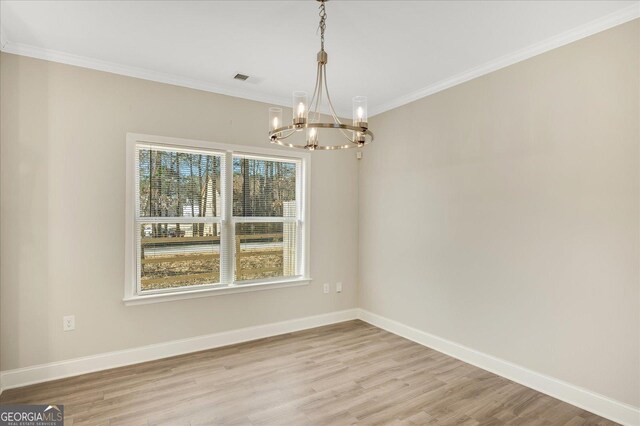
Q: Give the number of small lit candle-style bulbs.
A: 5